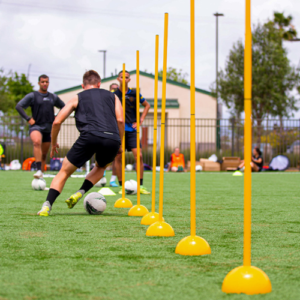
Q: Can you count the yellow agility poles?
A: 6